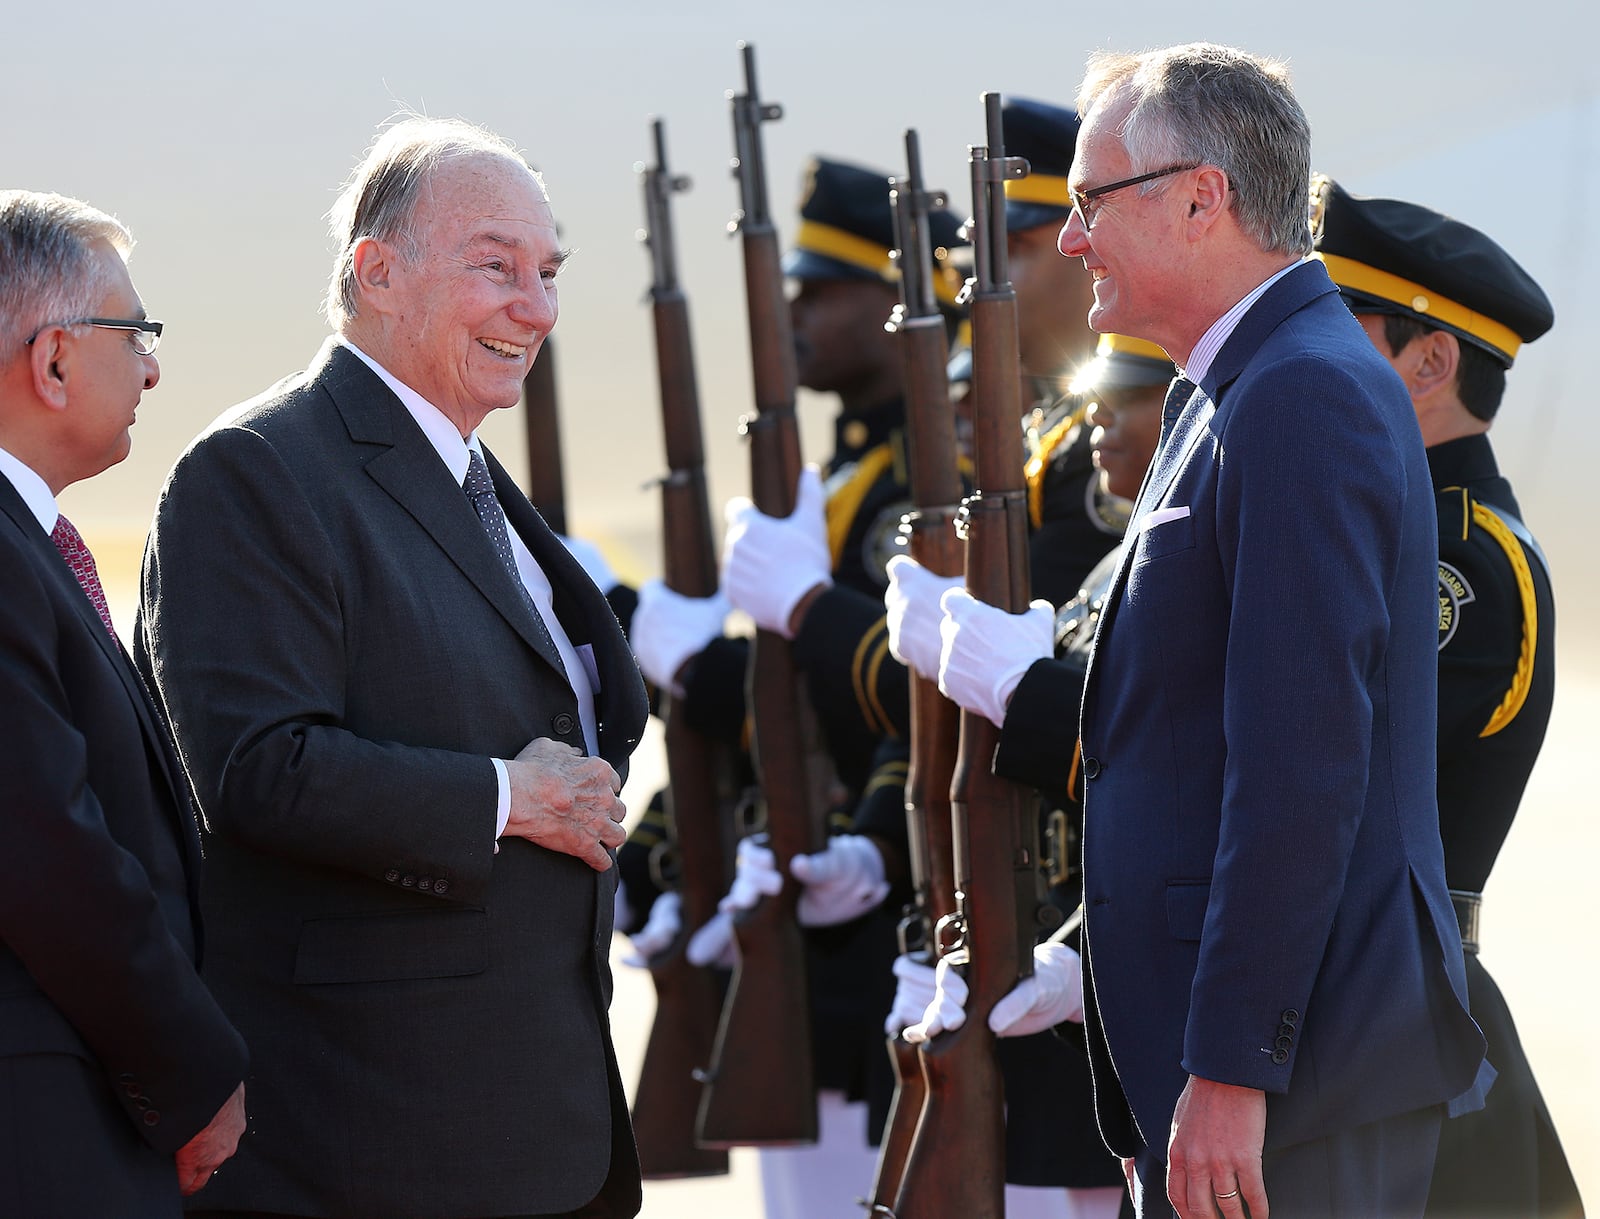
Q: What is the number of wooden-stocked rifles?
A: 5